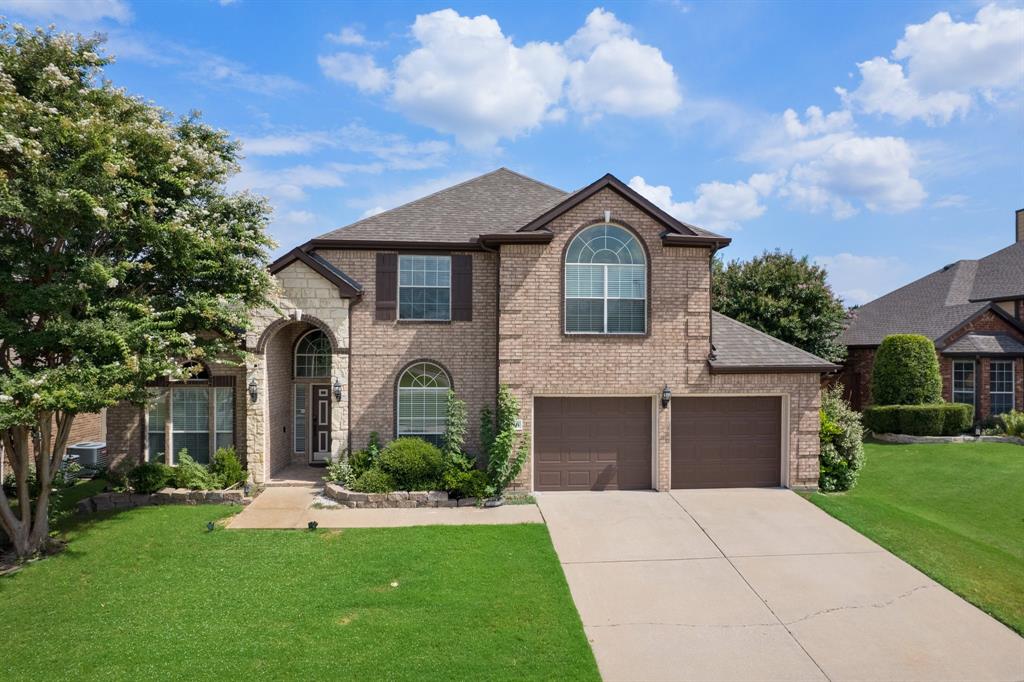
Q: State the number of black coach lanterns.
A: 3